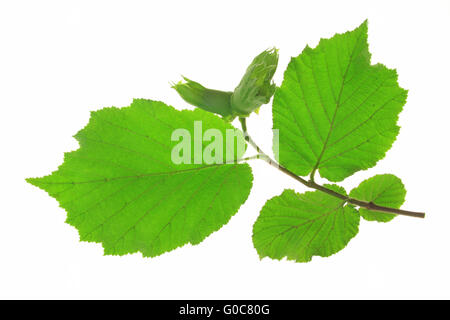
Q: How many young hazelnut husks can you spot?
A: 2